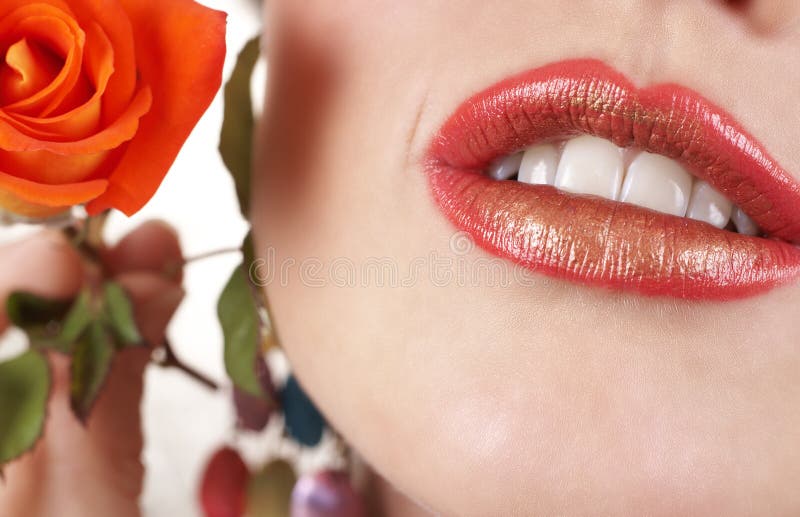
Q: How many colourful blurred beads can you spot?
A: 5